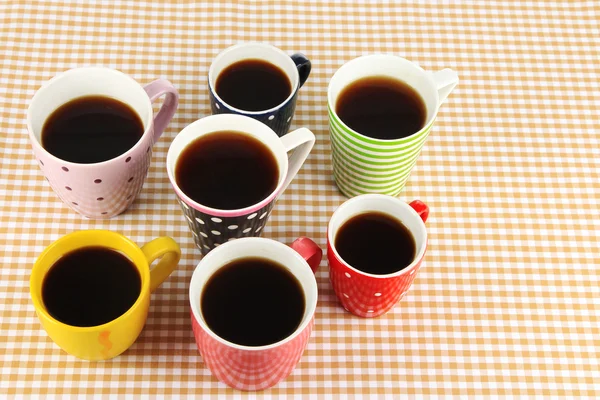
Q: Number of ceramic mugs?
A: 7